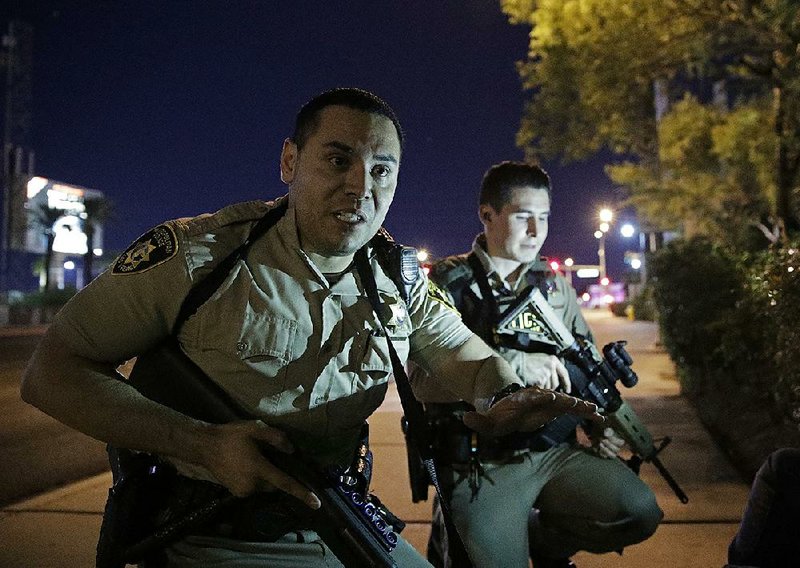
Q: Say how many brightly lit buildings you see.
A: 1